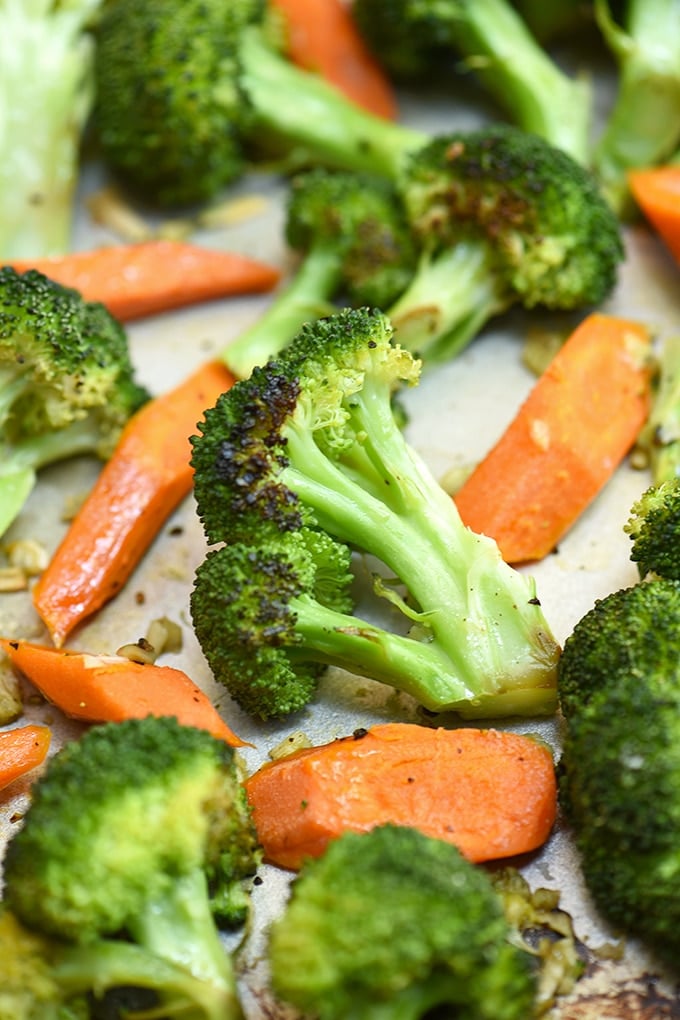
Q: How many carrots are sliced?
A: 8